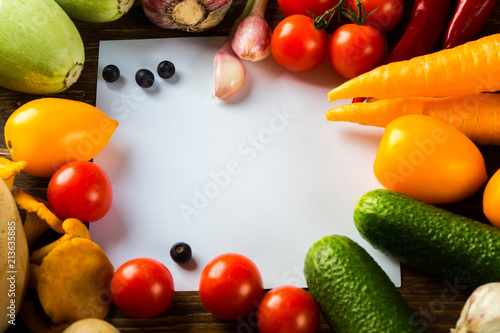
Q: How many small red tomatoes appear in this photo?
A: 8